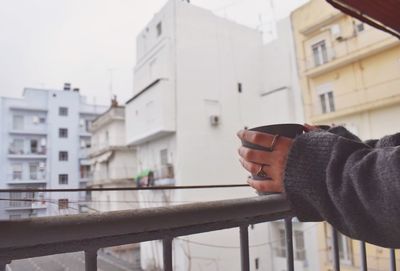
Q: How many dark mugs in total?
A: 1